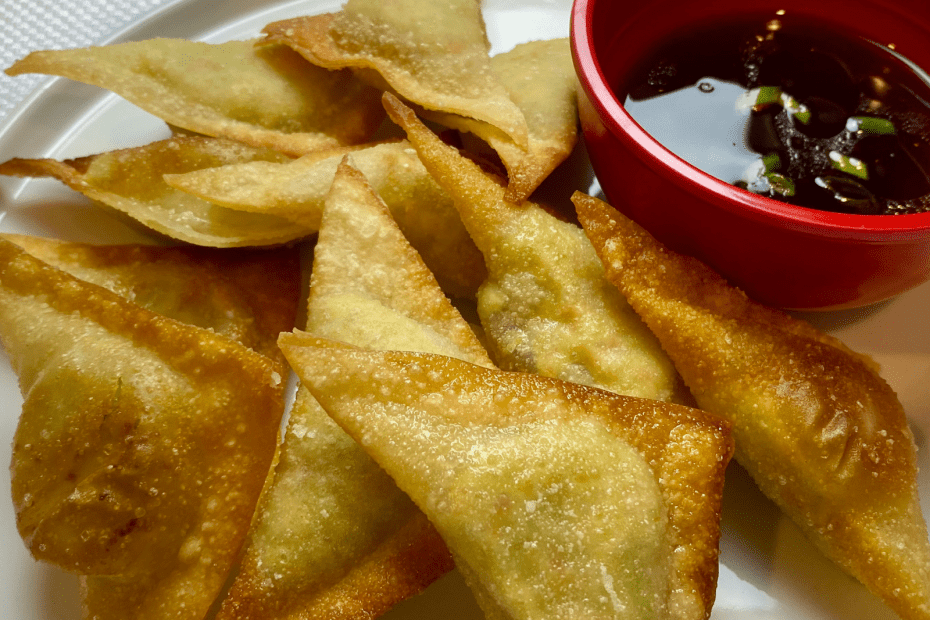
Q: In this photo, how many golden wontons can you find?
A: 11